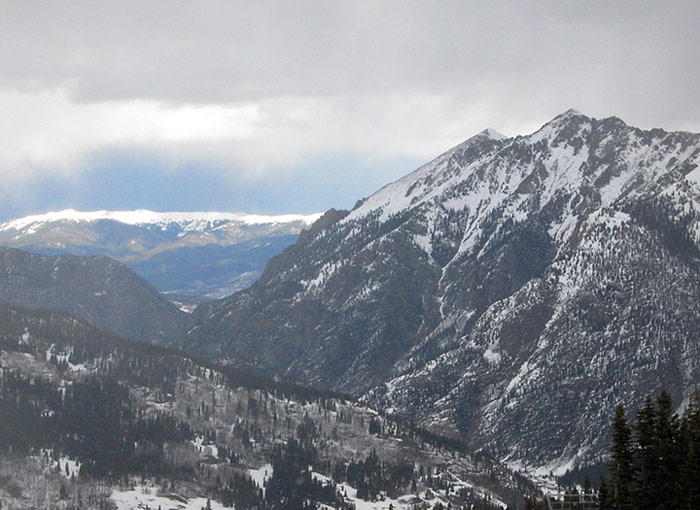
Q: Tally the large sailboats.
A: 0